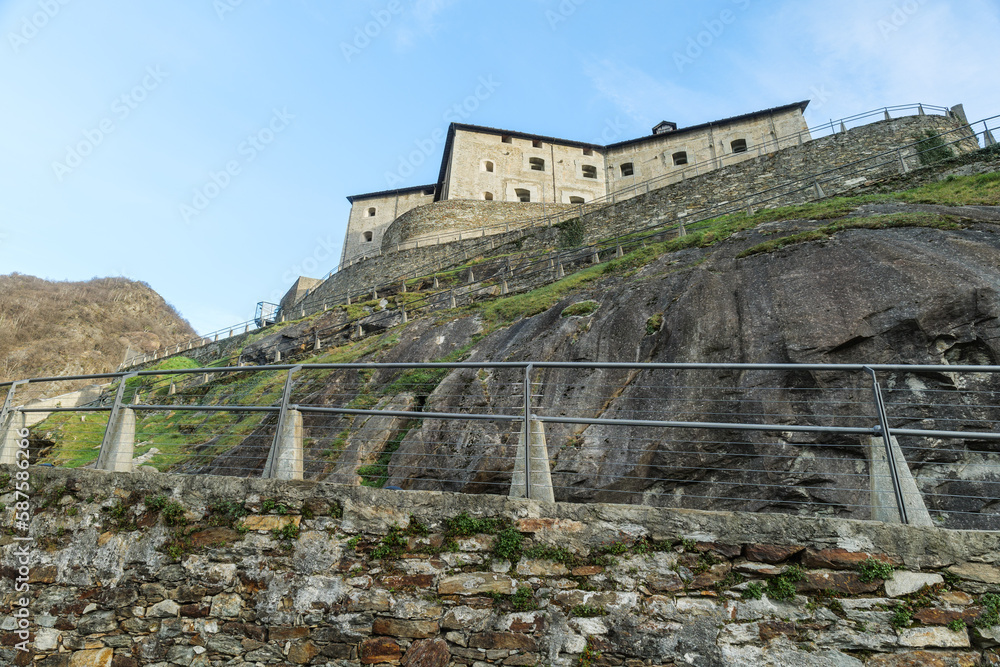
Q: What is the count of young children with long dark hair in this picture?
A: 0